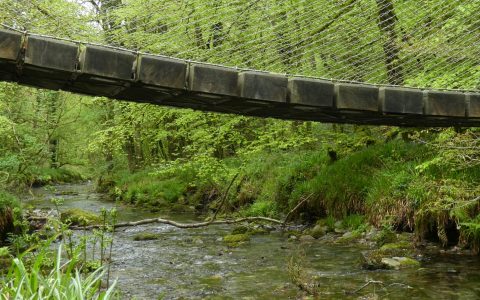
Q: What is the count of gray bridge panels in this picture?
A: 11